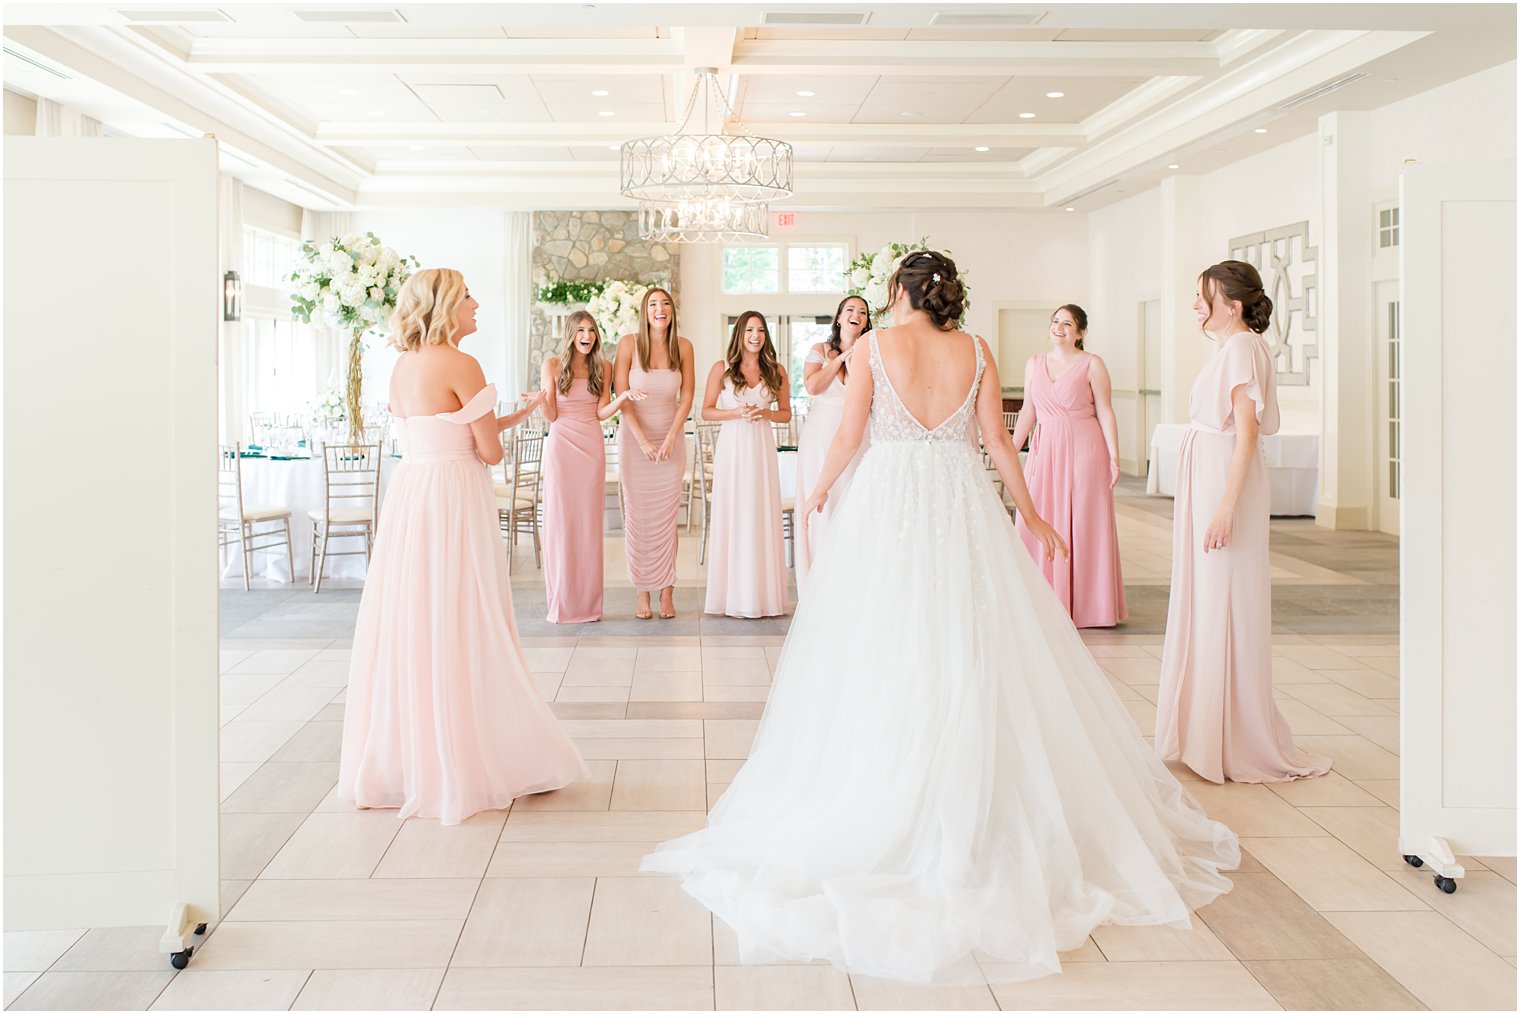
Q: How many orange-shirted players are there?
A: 0